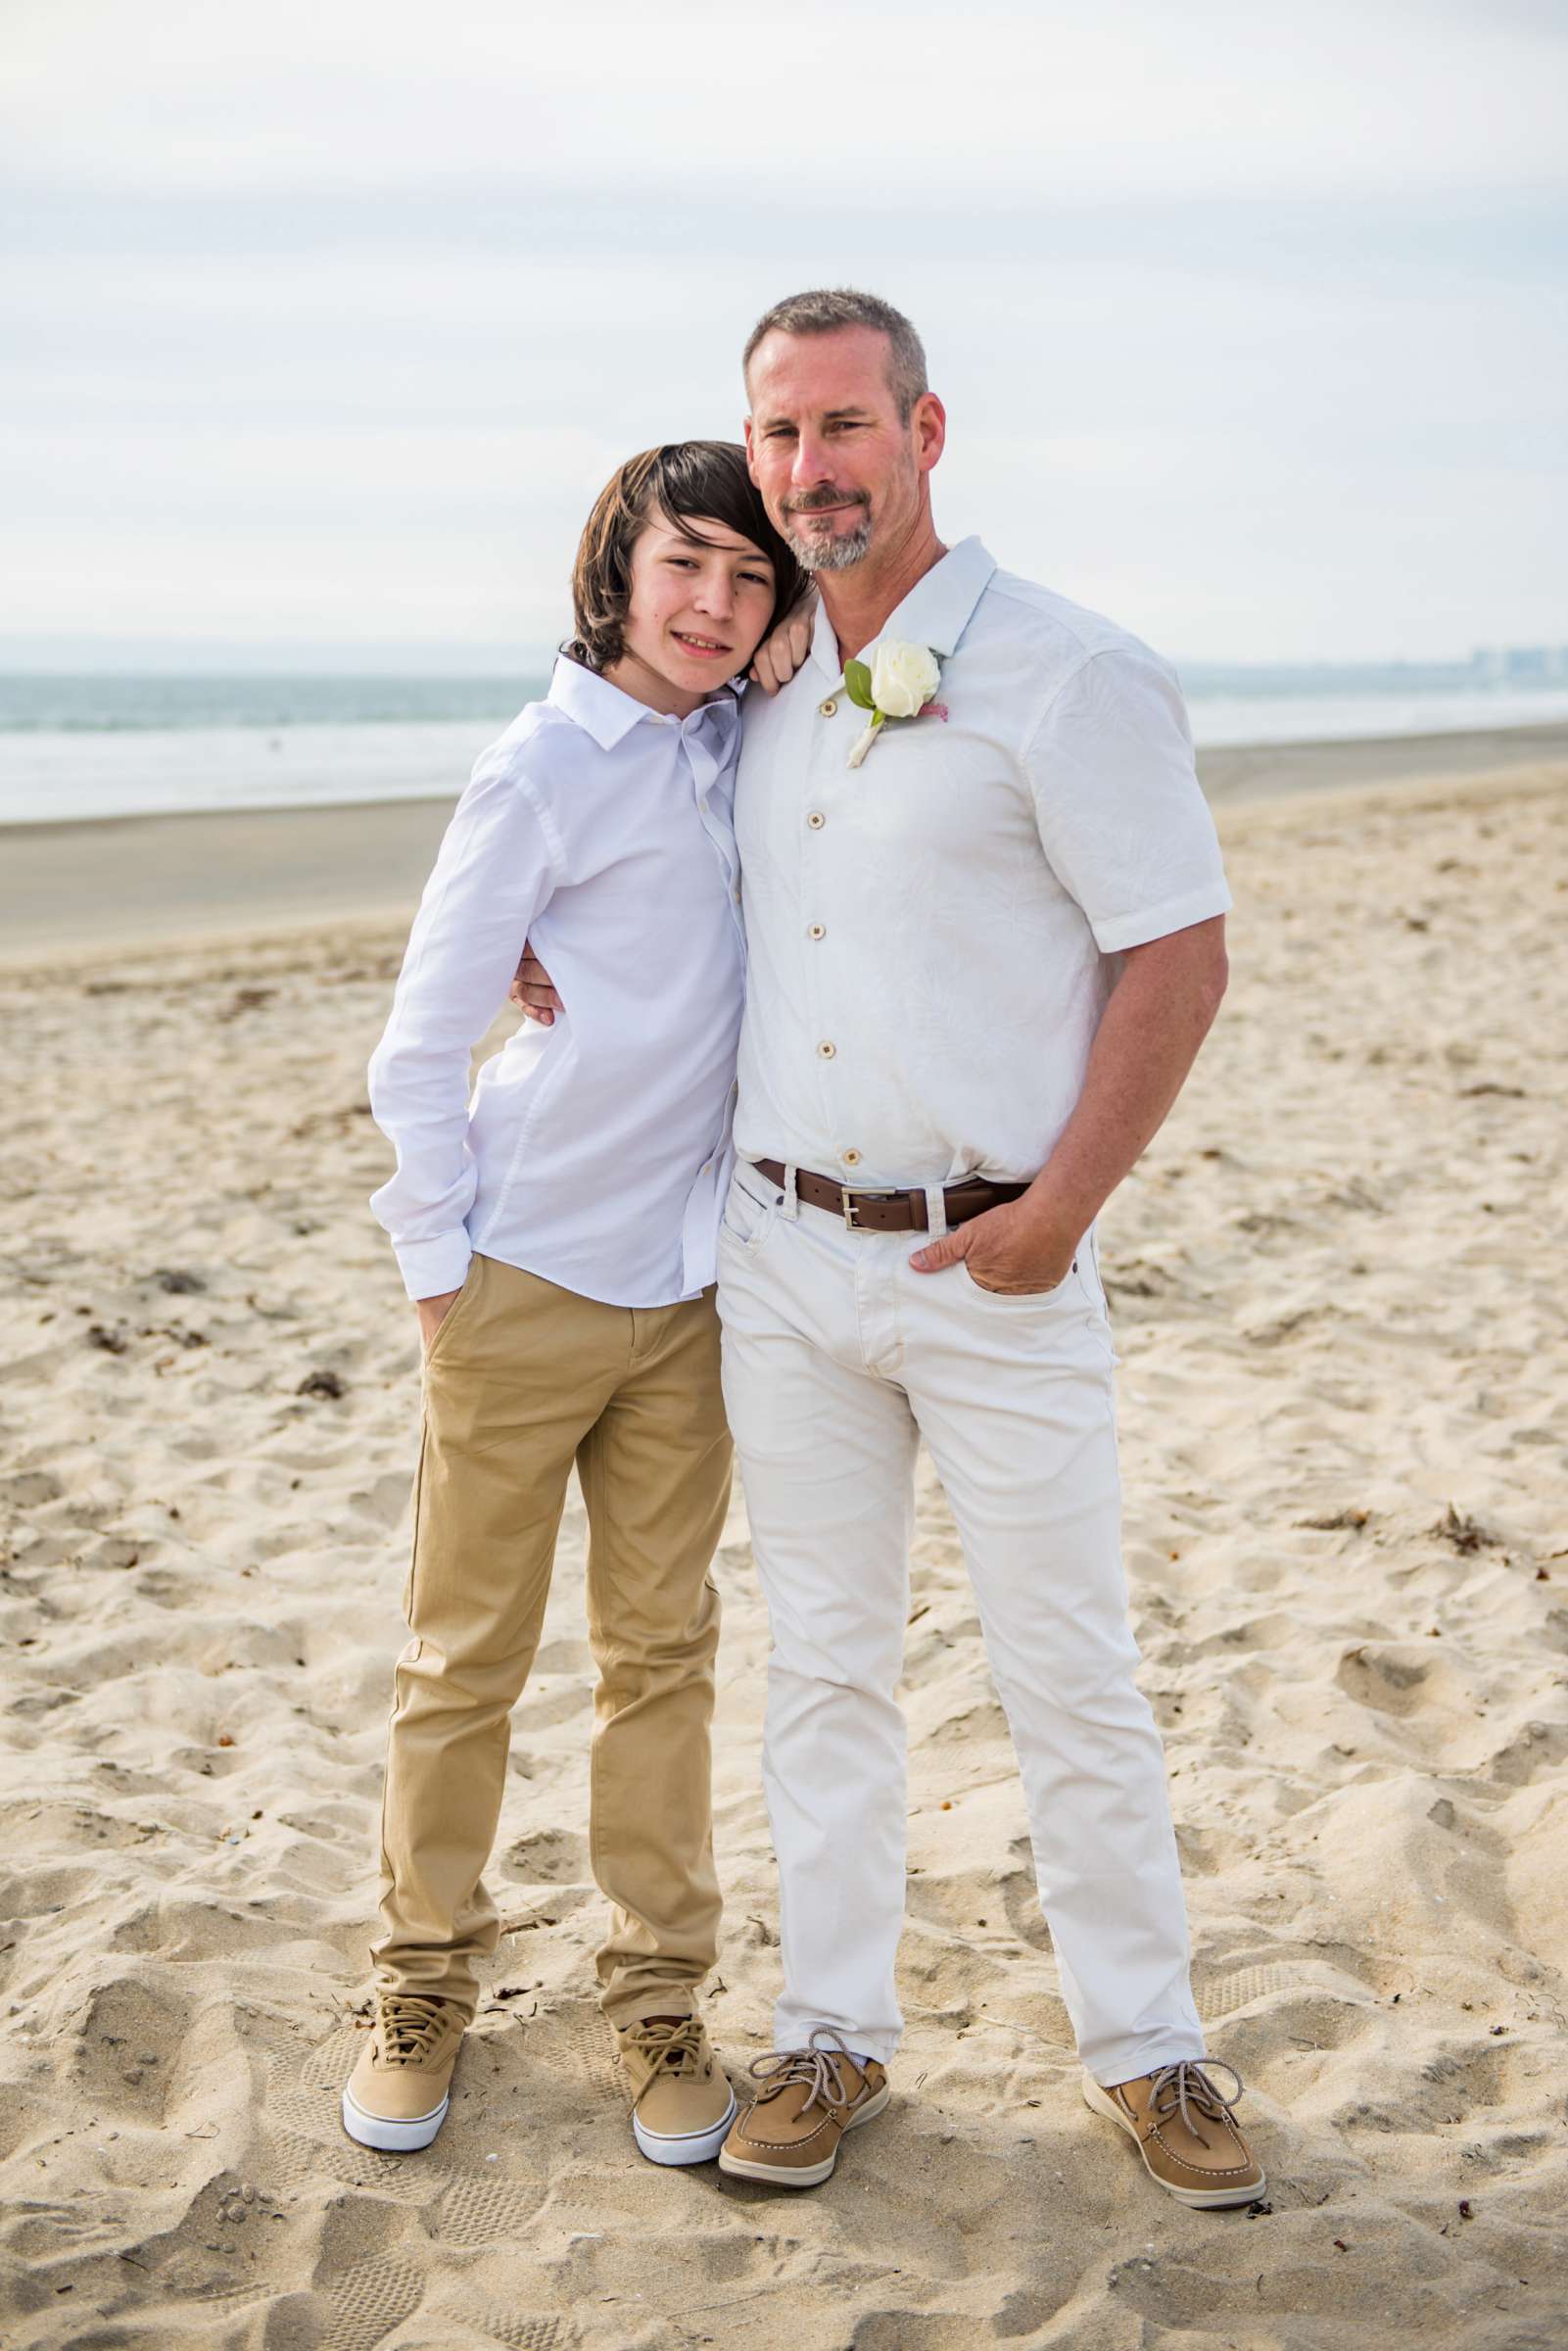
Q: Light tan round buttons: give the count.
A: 5